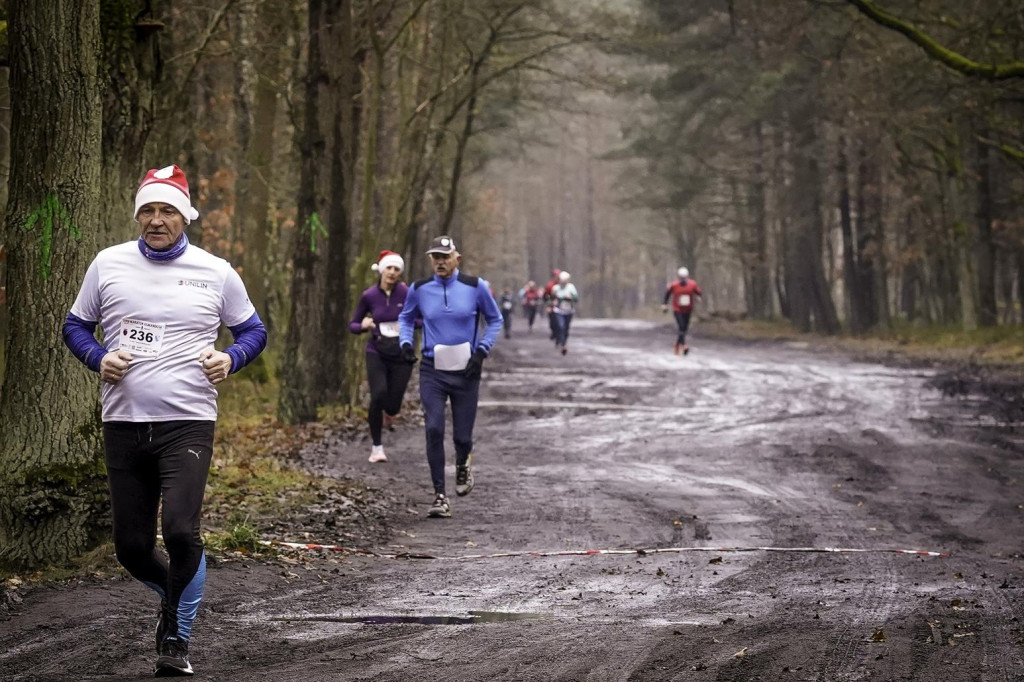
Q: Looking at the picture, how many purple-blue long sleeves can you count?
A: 2